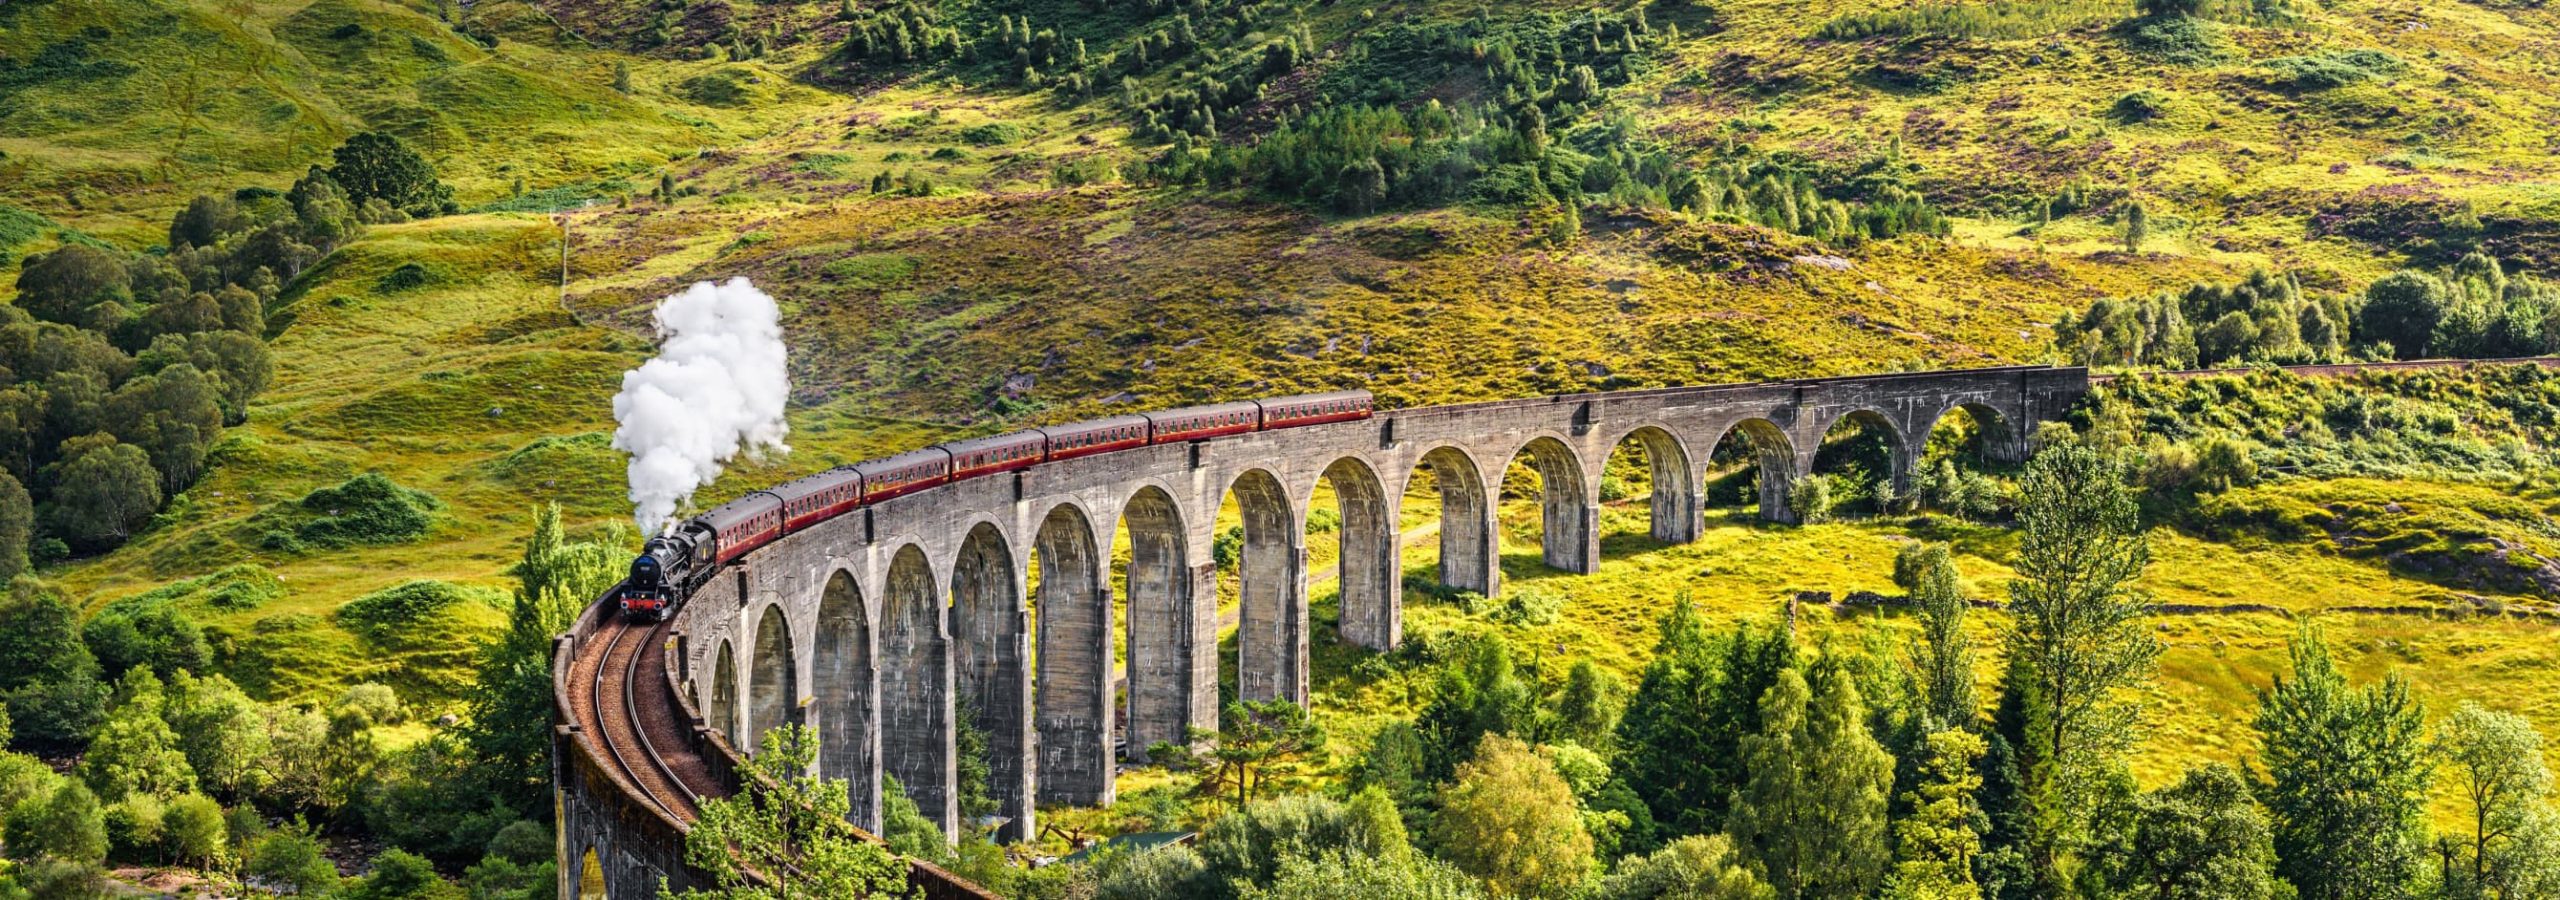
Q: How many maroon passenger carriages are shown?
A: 7